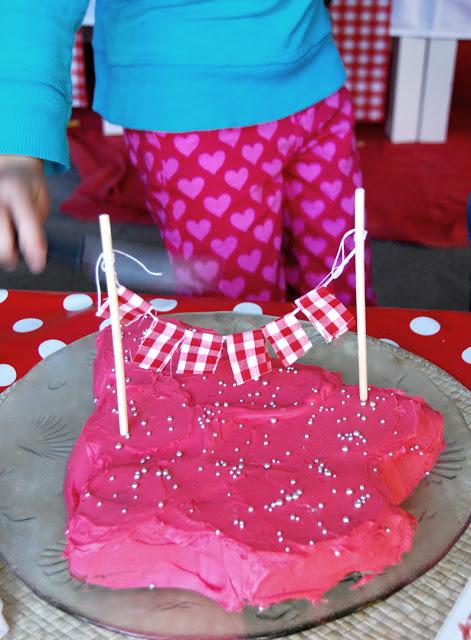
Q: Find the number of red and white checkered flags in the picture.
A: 6